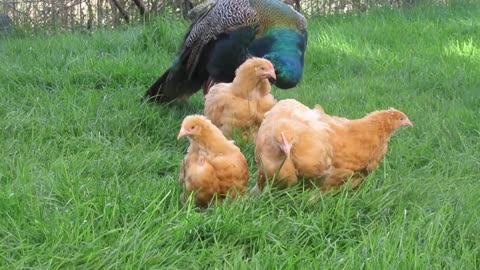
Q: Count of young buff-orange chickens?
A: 4